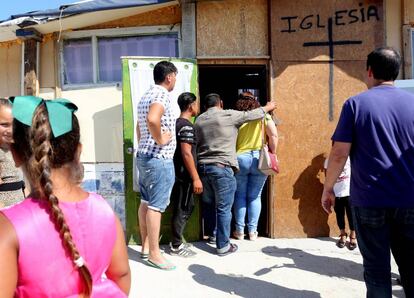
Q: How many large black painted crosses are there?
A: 1